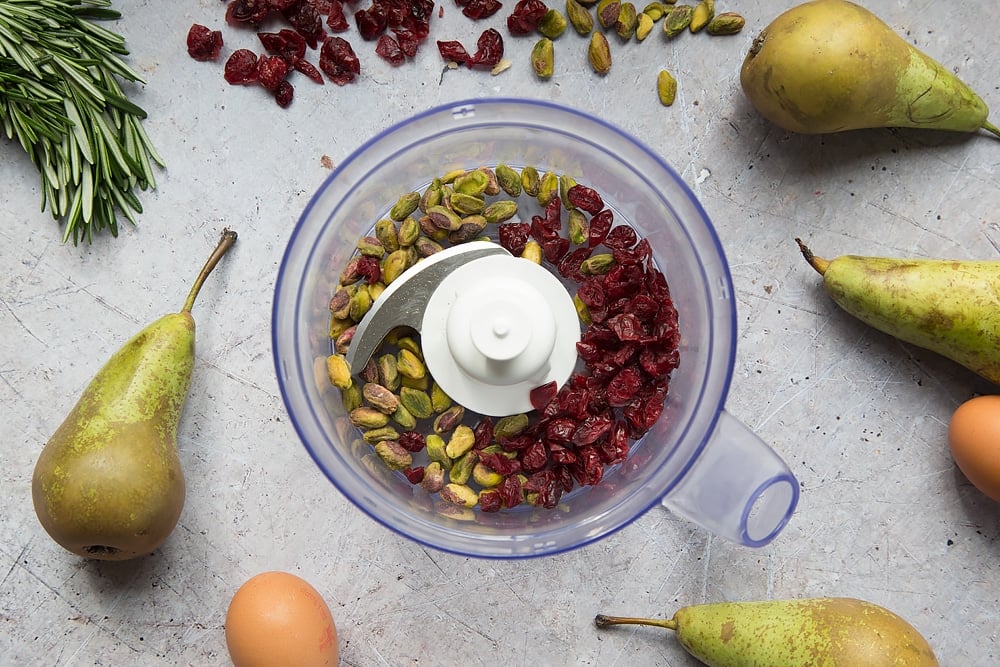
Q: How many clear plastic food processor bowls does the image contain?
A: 1